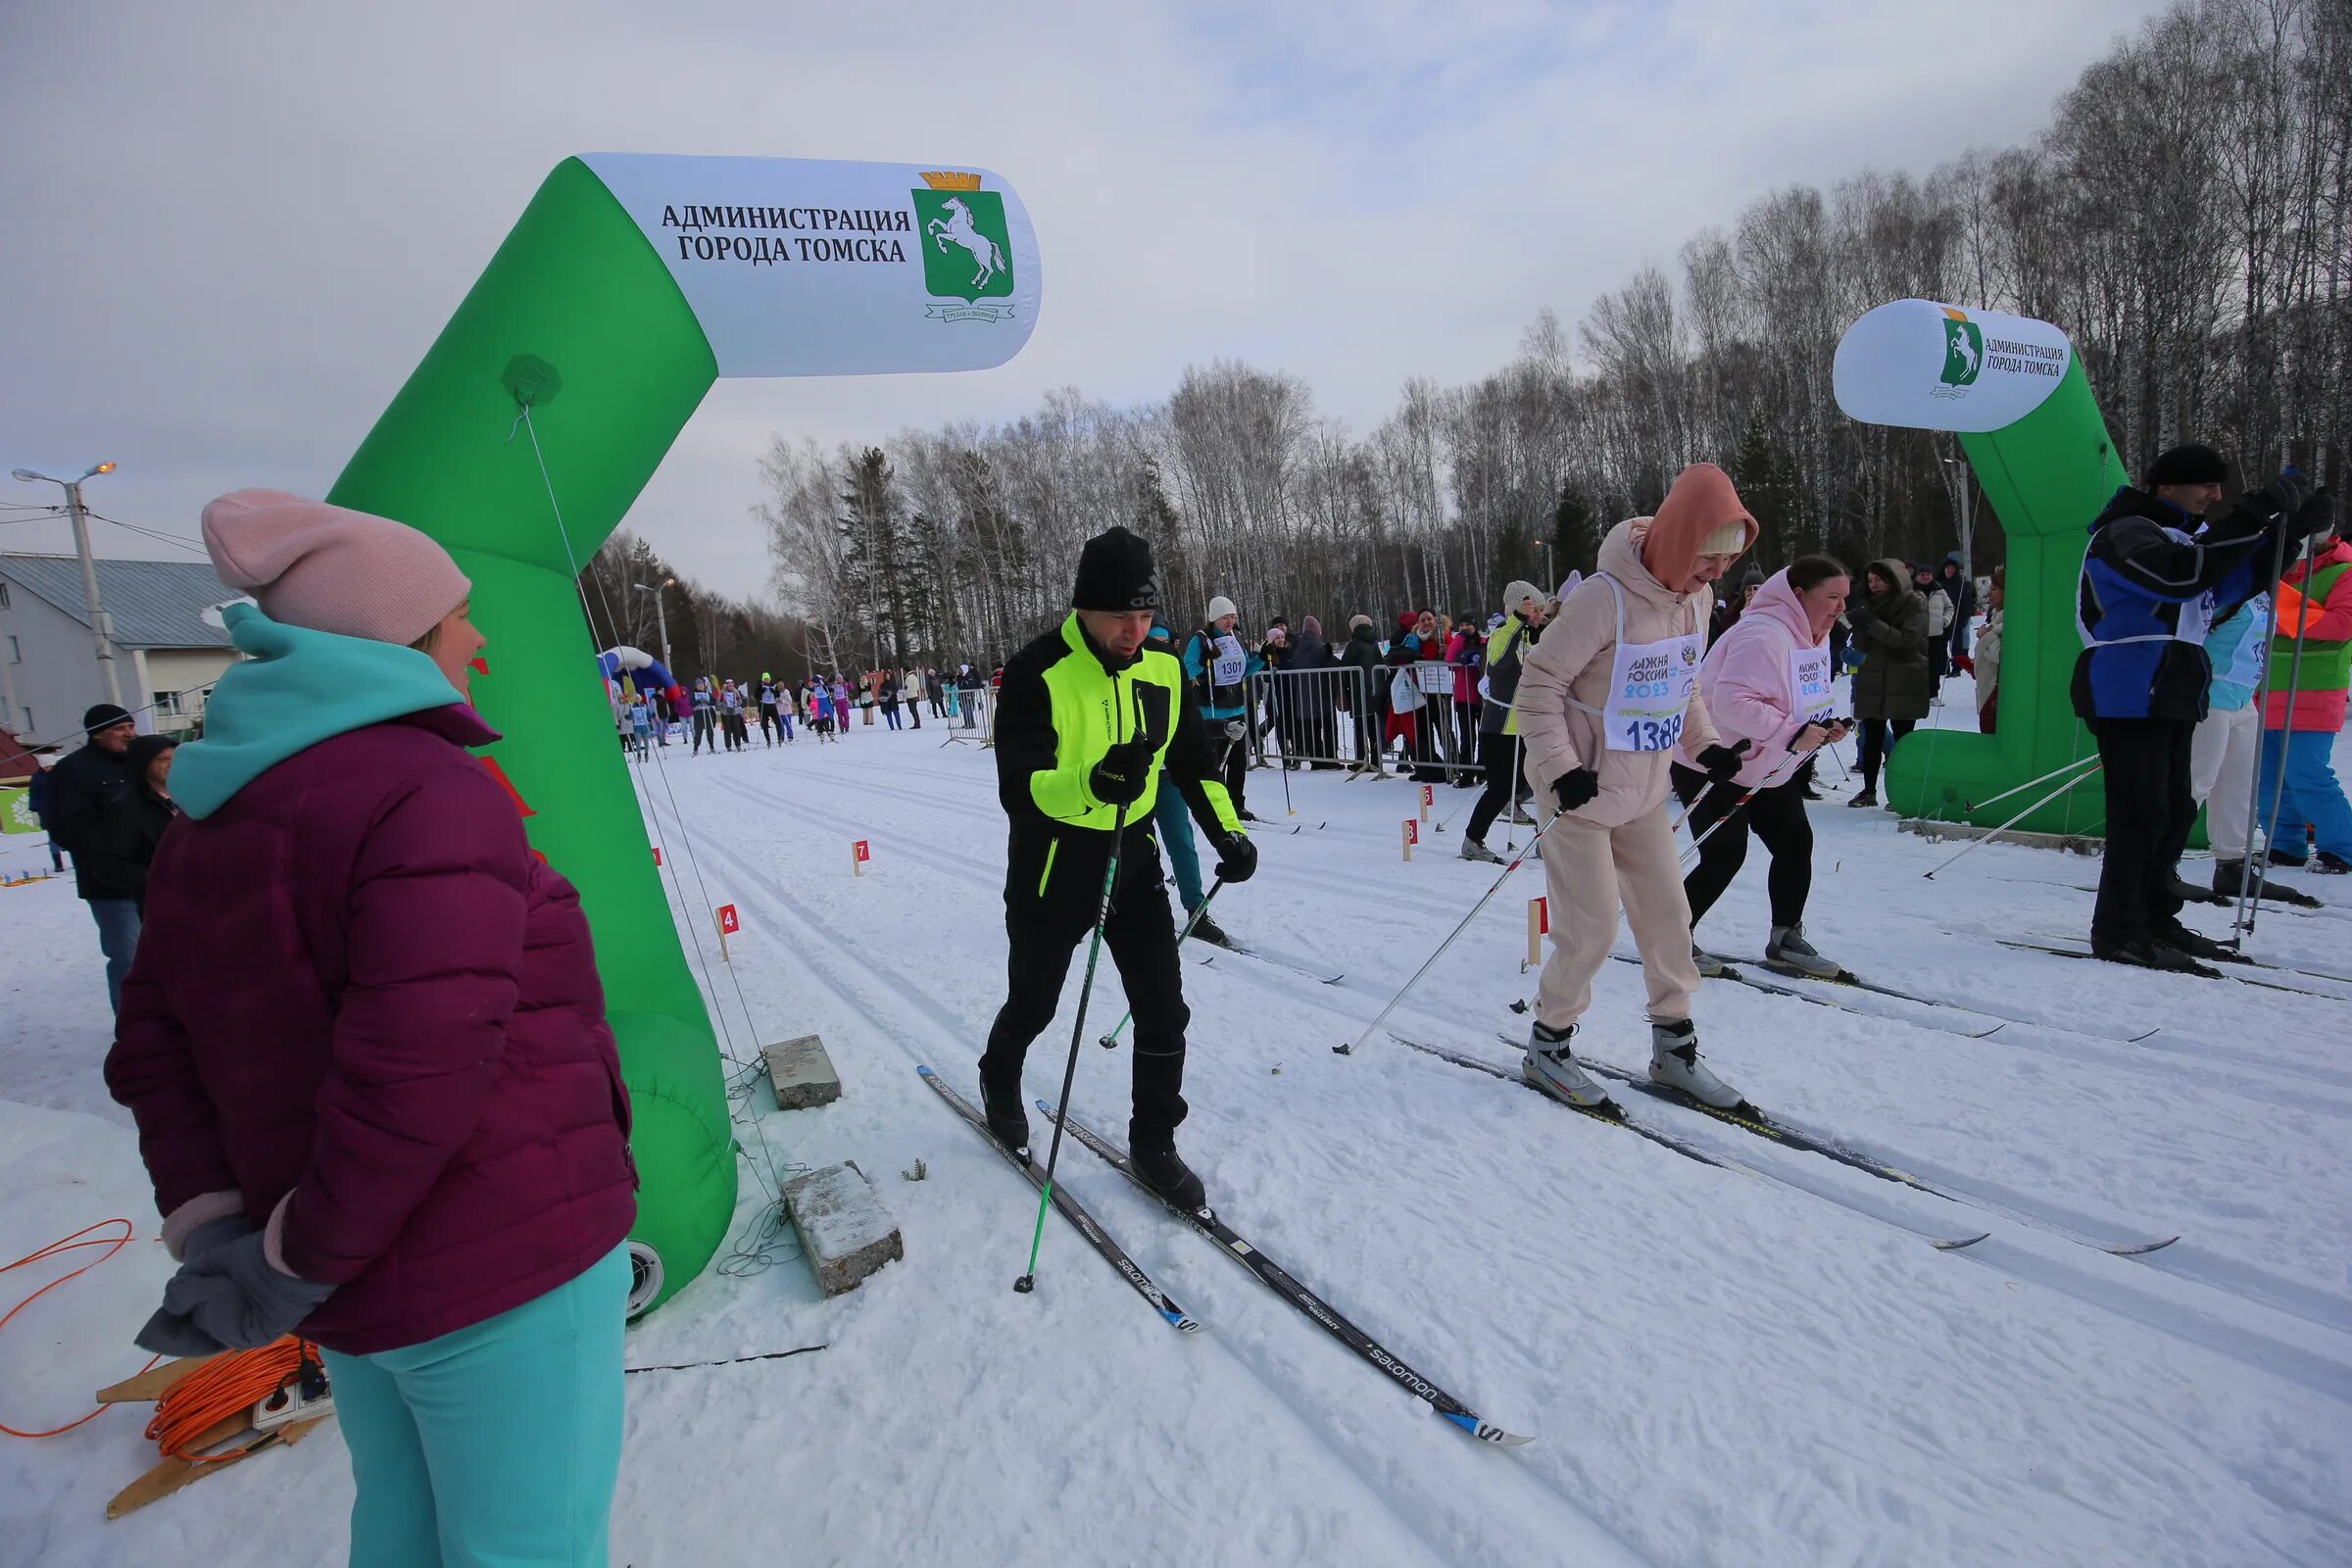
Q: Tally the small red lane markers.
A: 6